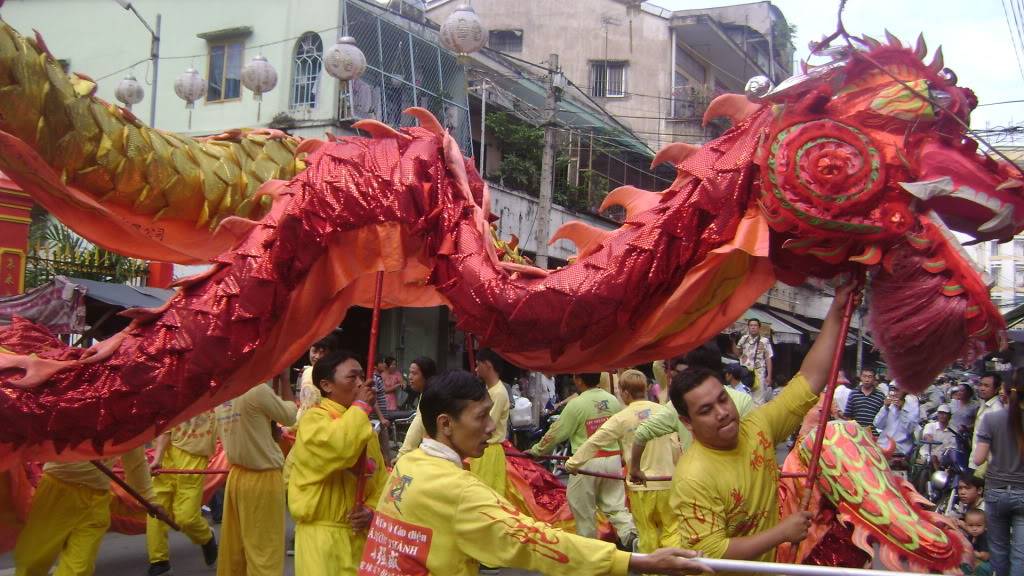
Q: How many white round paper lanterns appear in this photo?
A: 5